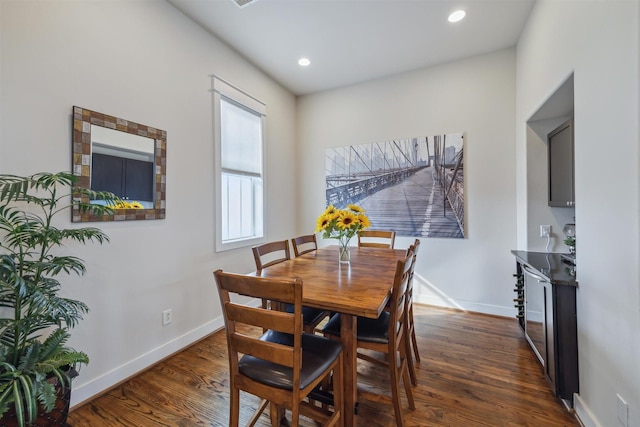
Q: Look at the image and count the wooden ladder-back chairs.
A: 6